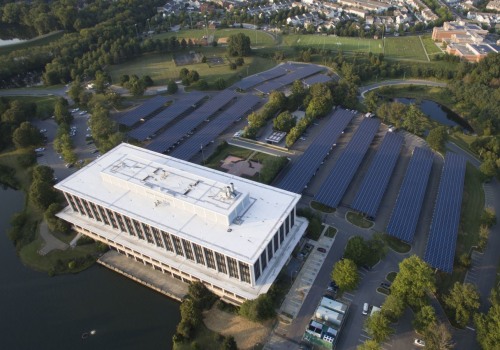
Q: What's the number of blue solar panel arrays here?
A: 12